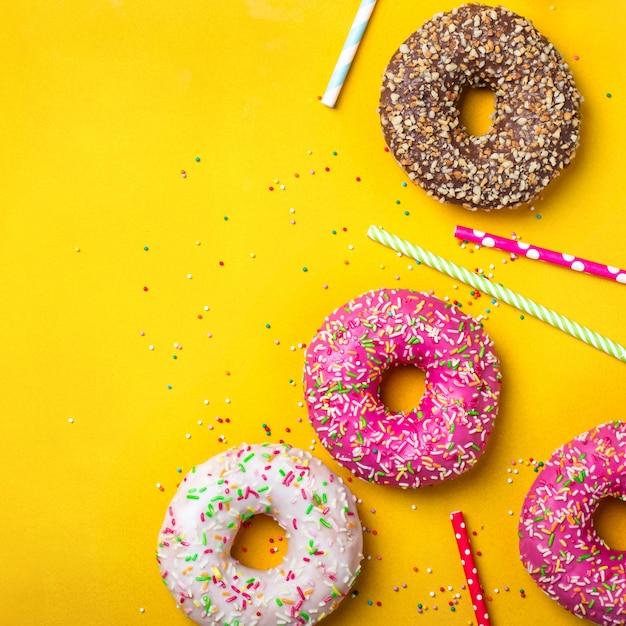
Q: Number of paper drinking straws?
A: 4